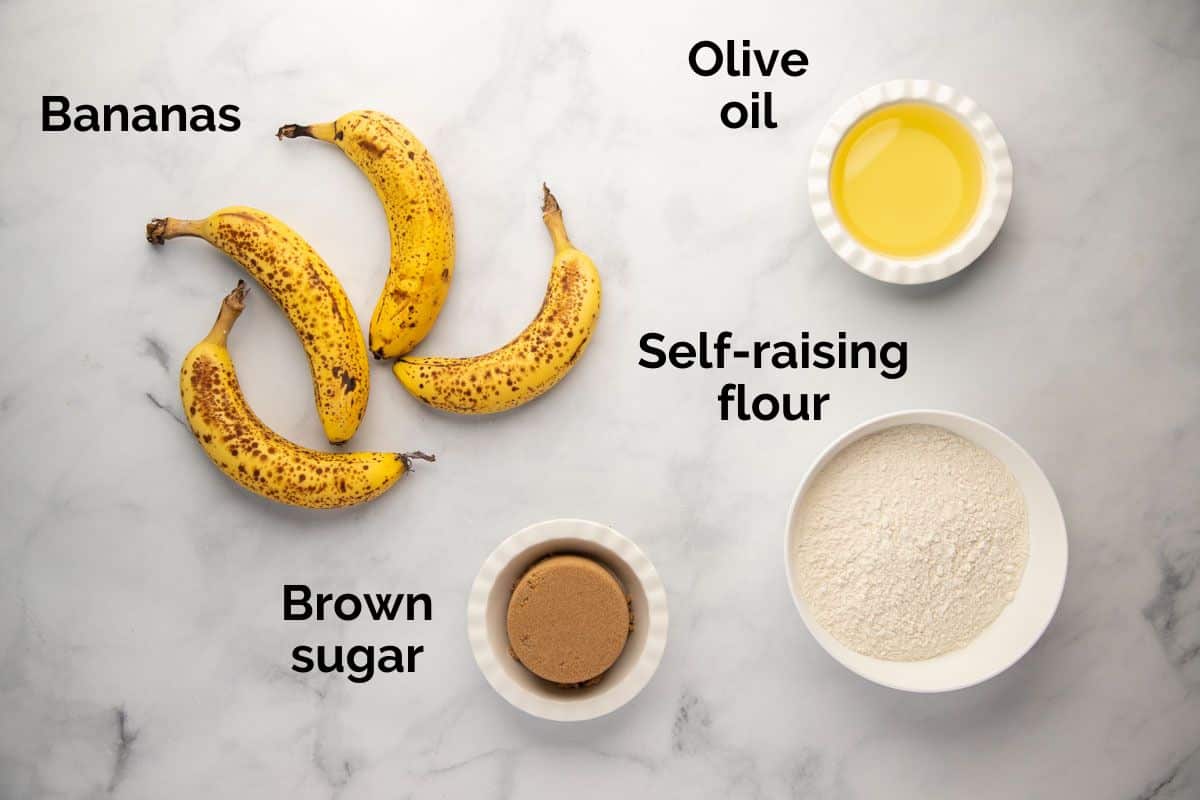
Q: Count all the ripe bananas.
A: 4